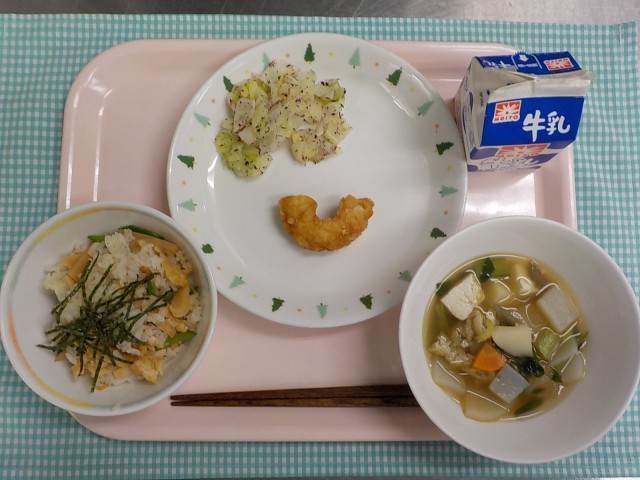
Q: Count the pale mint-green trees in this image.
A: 9